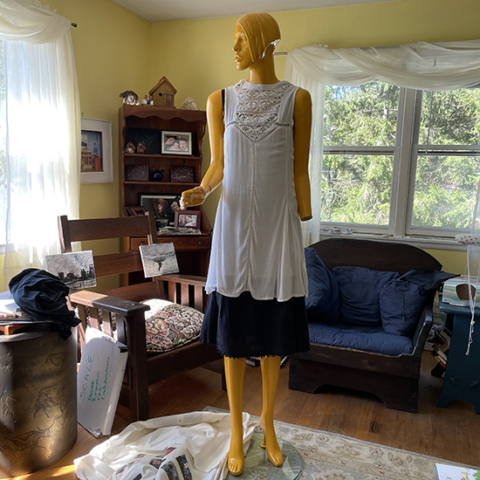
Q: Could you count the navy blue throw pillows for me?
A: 3